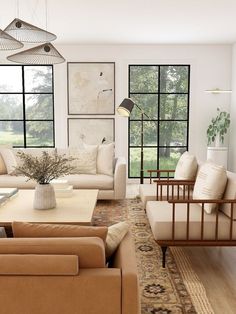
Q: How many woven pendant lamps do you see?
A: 3